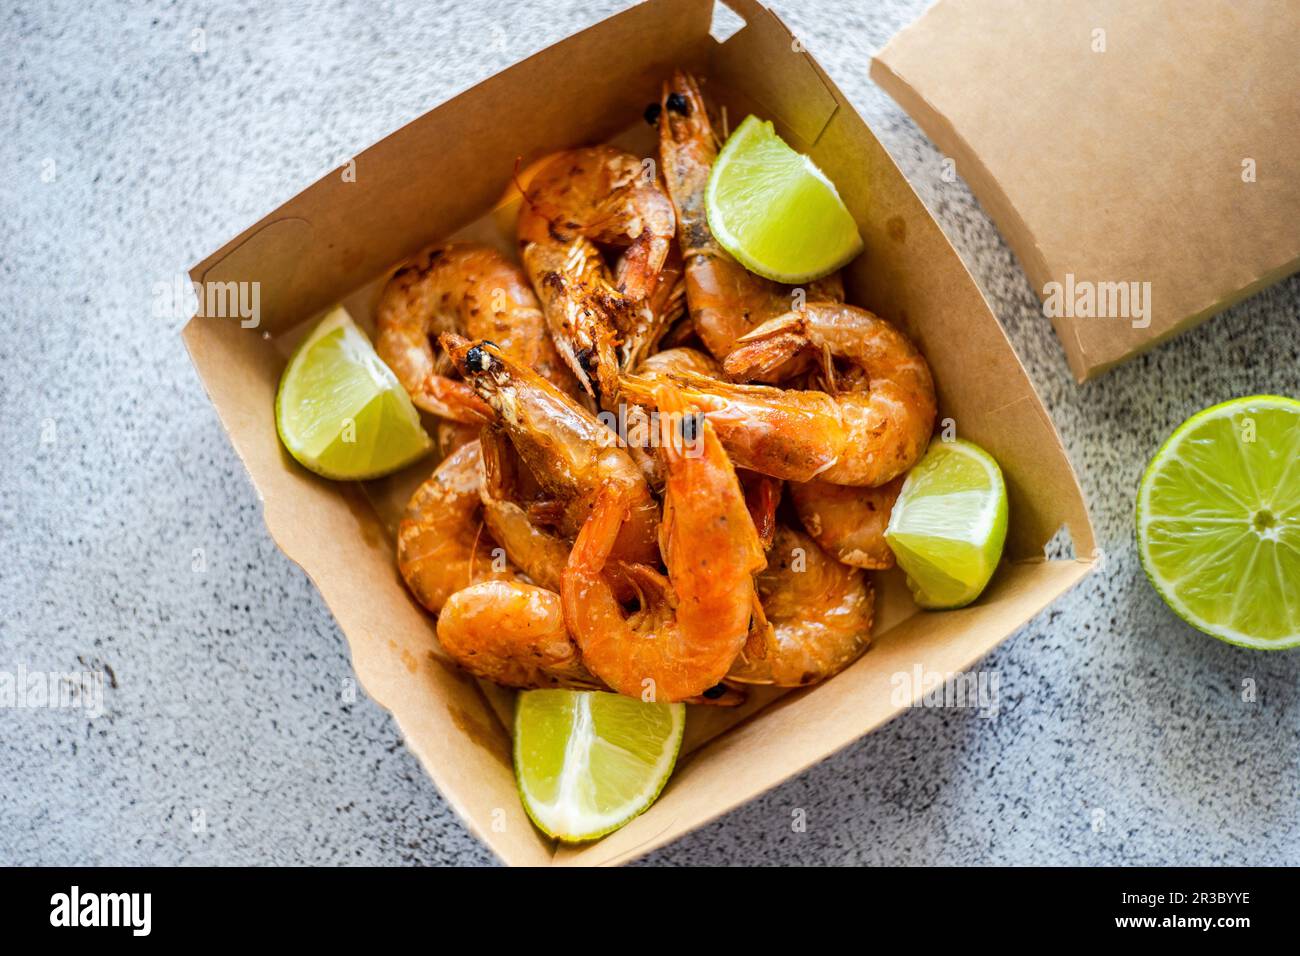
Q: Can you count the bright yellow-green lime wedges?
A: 4